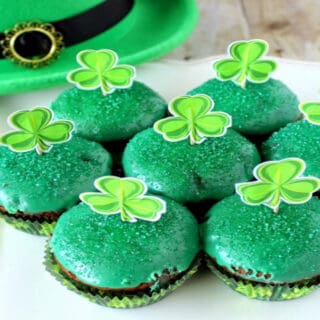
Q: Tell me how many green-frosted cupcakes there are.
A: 7